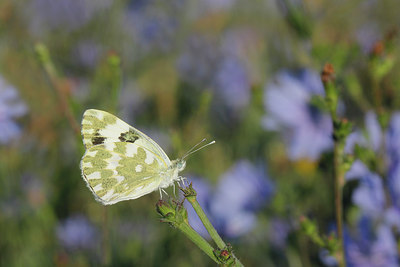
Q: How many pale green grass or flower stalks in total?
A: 2